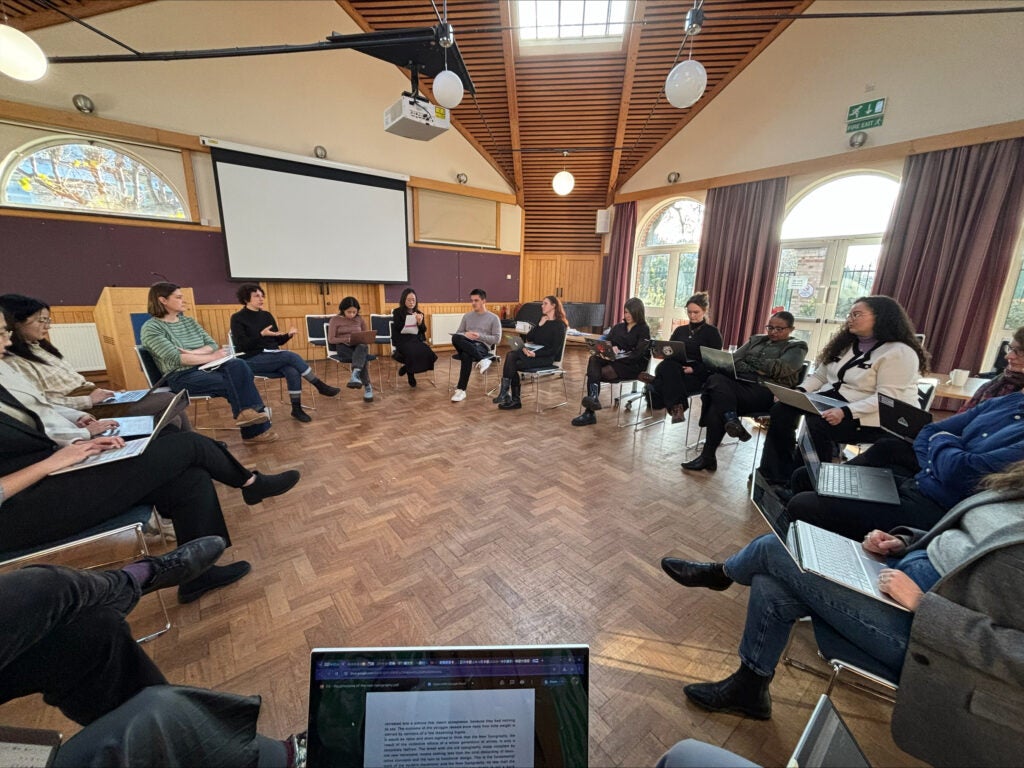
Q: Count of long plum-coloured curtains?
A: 3